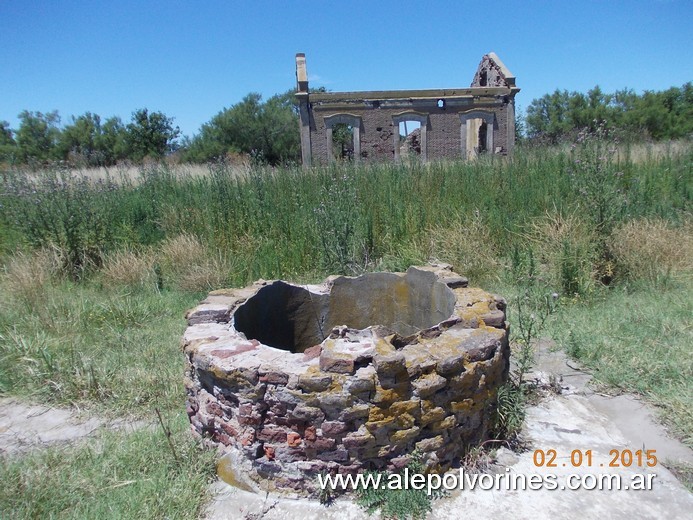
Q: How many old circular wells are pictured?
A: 1